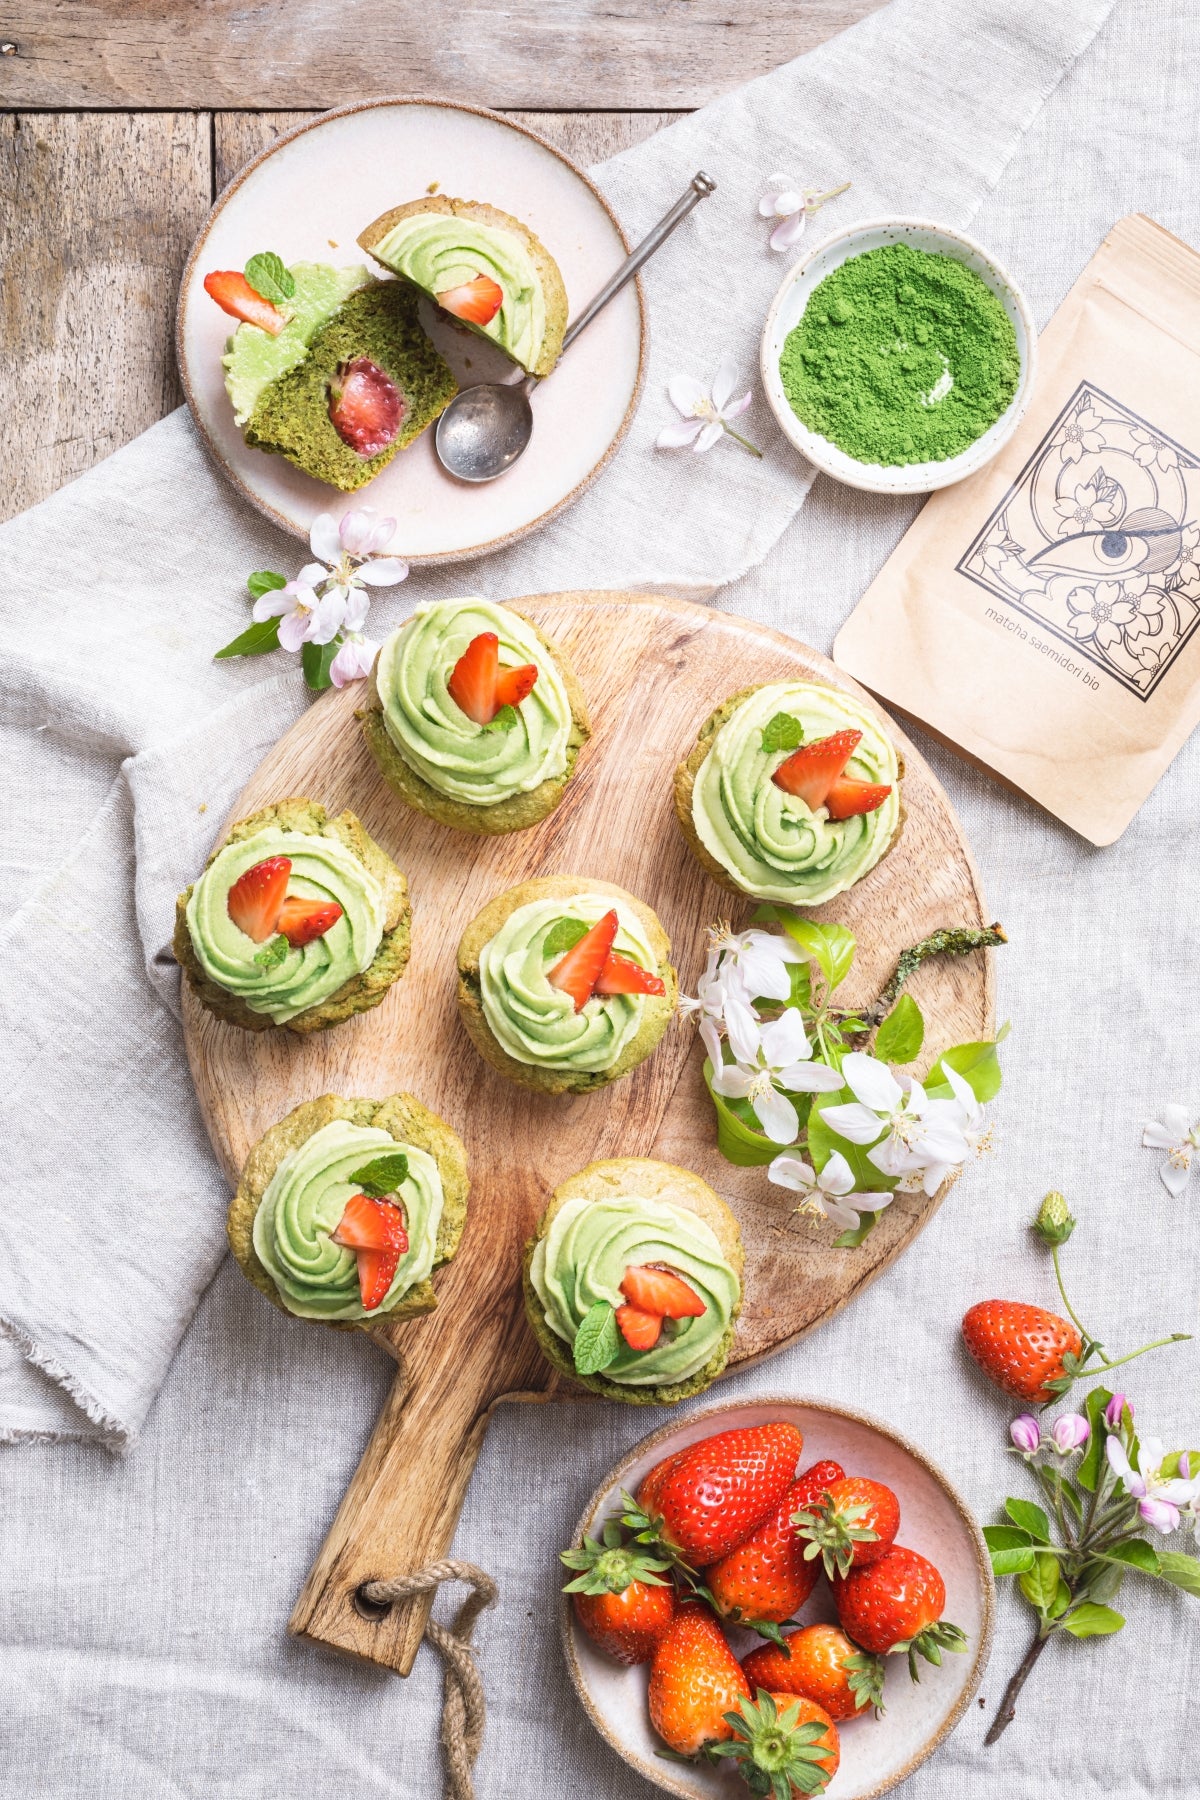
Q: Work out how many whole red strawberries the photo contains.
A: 9